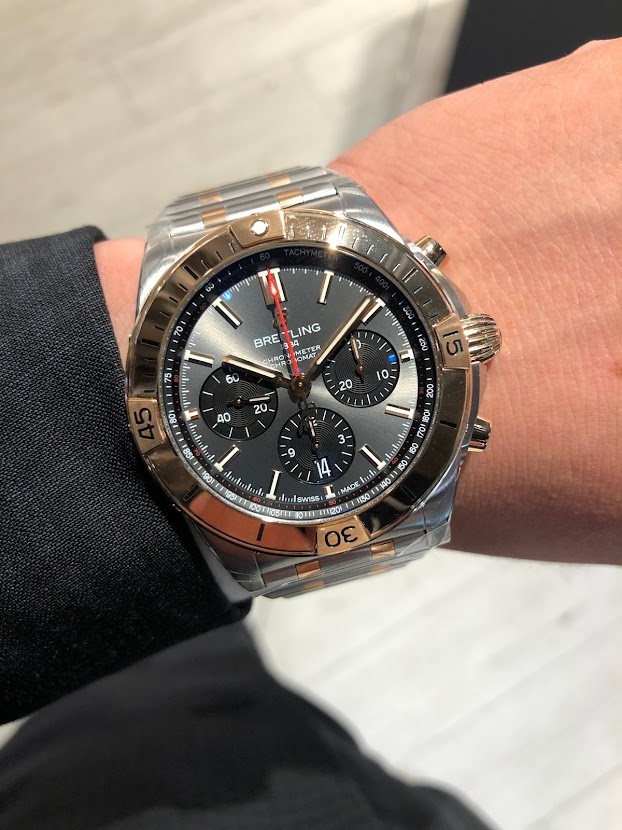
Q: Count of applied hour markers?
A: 12